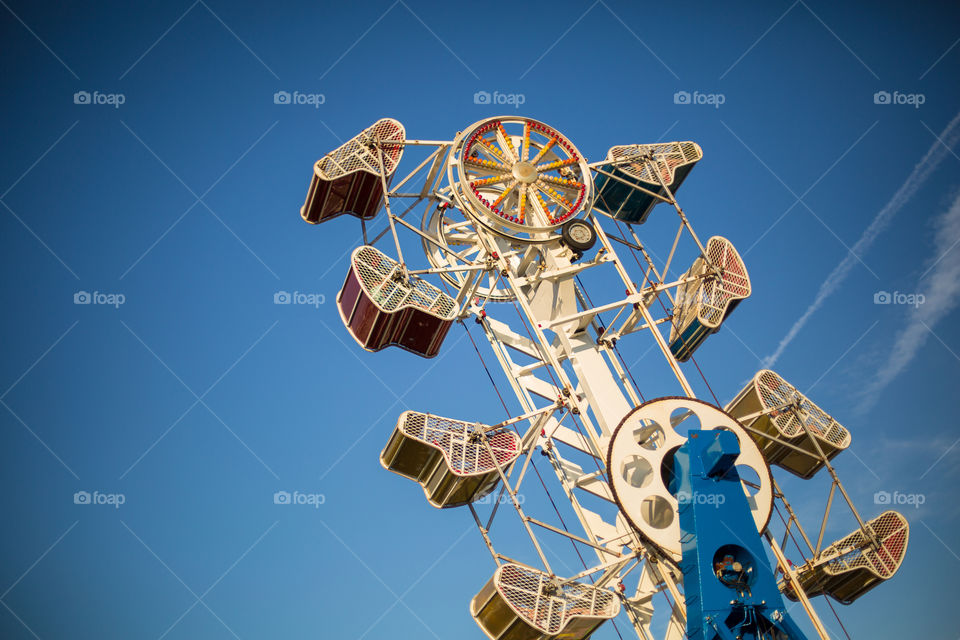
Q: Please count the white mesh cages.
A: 8